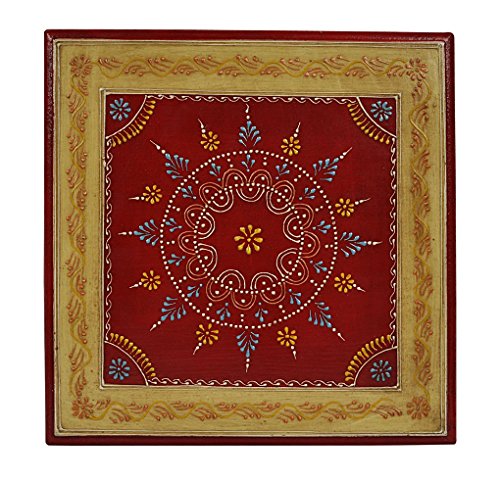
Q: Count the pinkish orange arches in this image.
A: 13